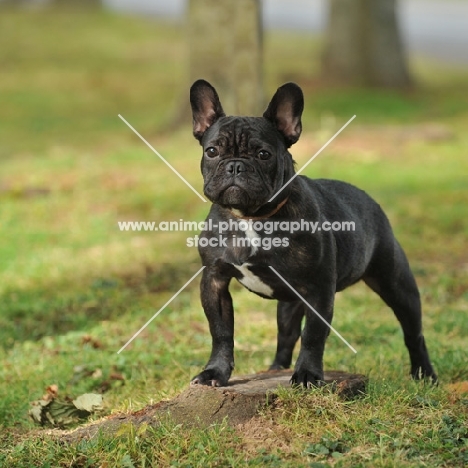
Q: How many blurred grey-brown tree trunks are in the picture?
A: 2